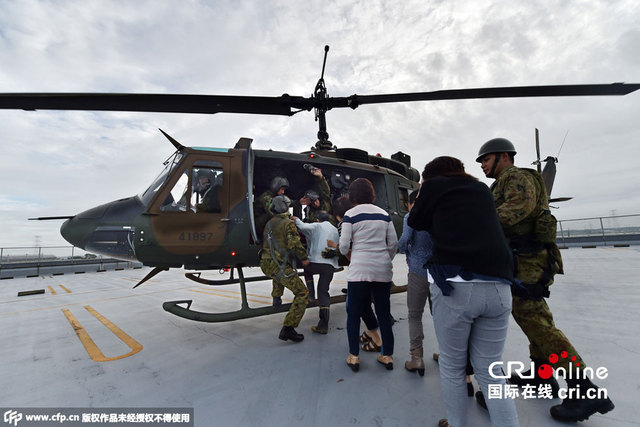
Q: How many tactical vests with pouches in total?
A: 1